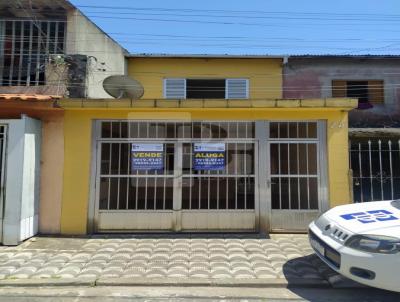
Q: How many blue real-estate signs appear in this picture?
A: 2